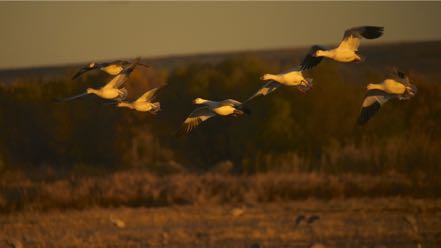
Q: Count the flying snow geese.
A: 7